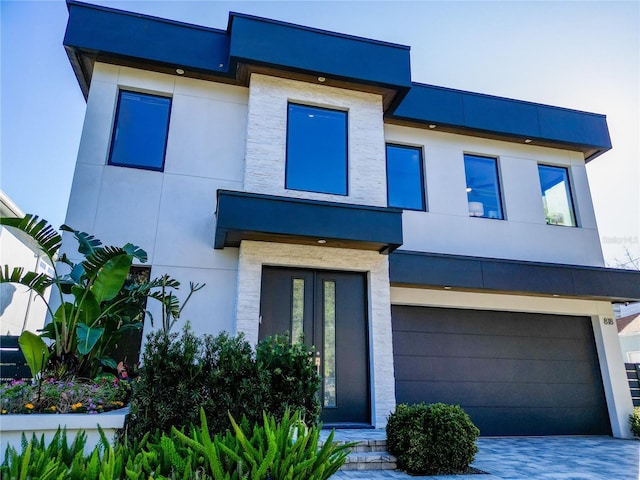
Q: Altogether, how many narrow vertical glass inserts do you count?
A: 2